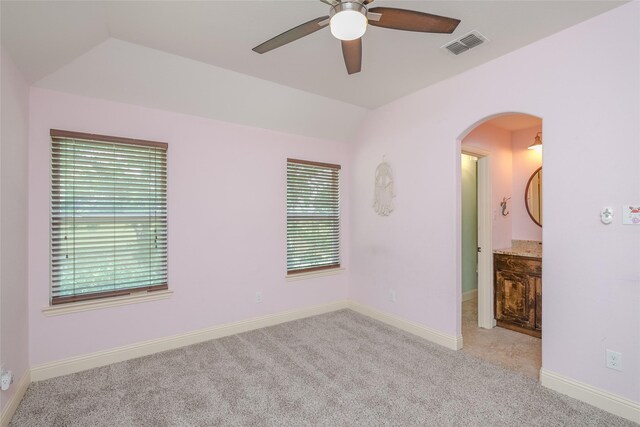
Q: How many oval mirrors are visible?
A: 1